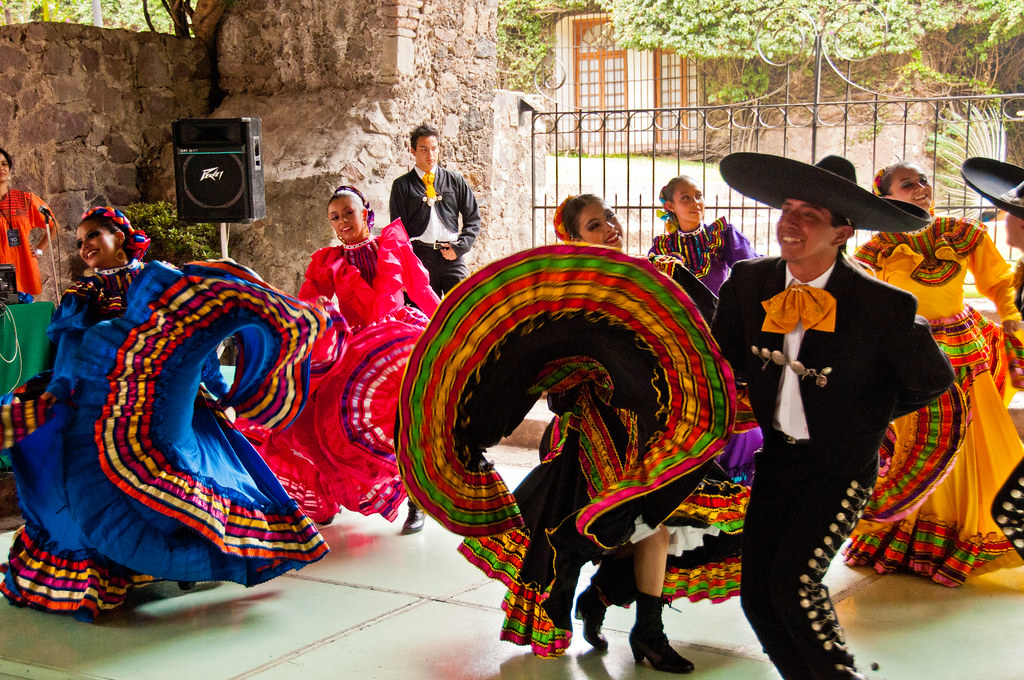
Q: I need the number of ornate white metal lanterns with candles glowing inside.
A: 0